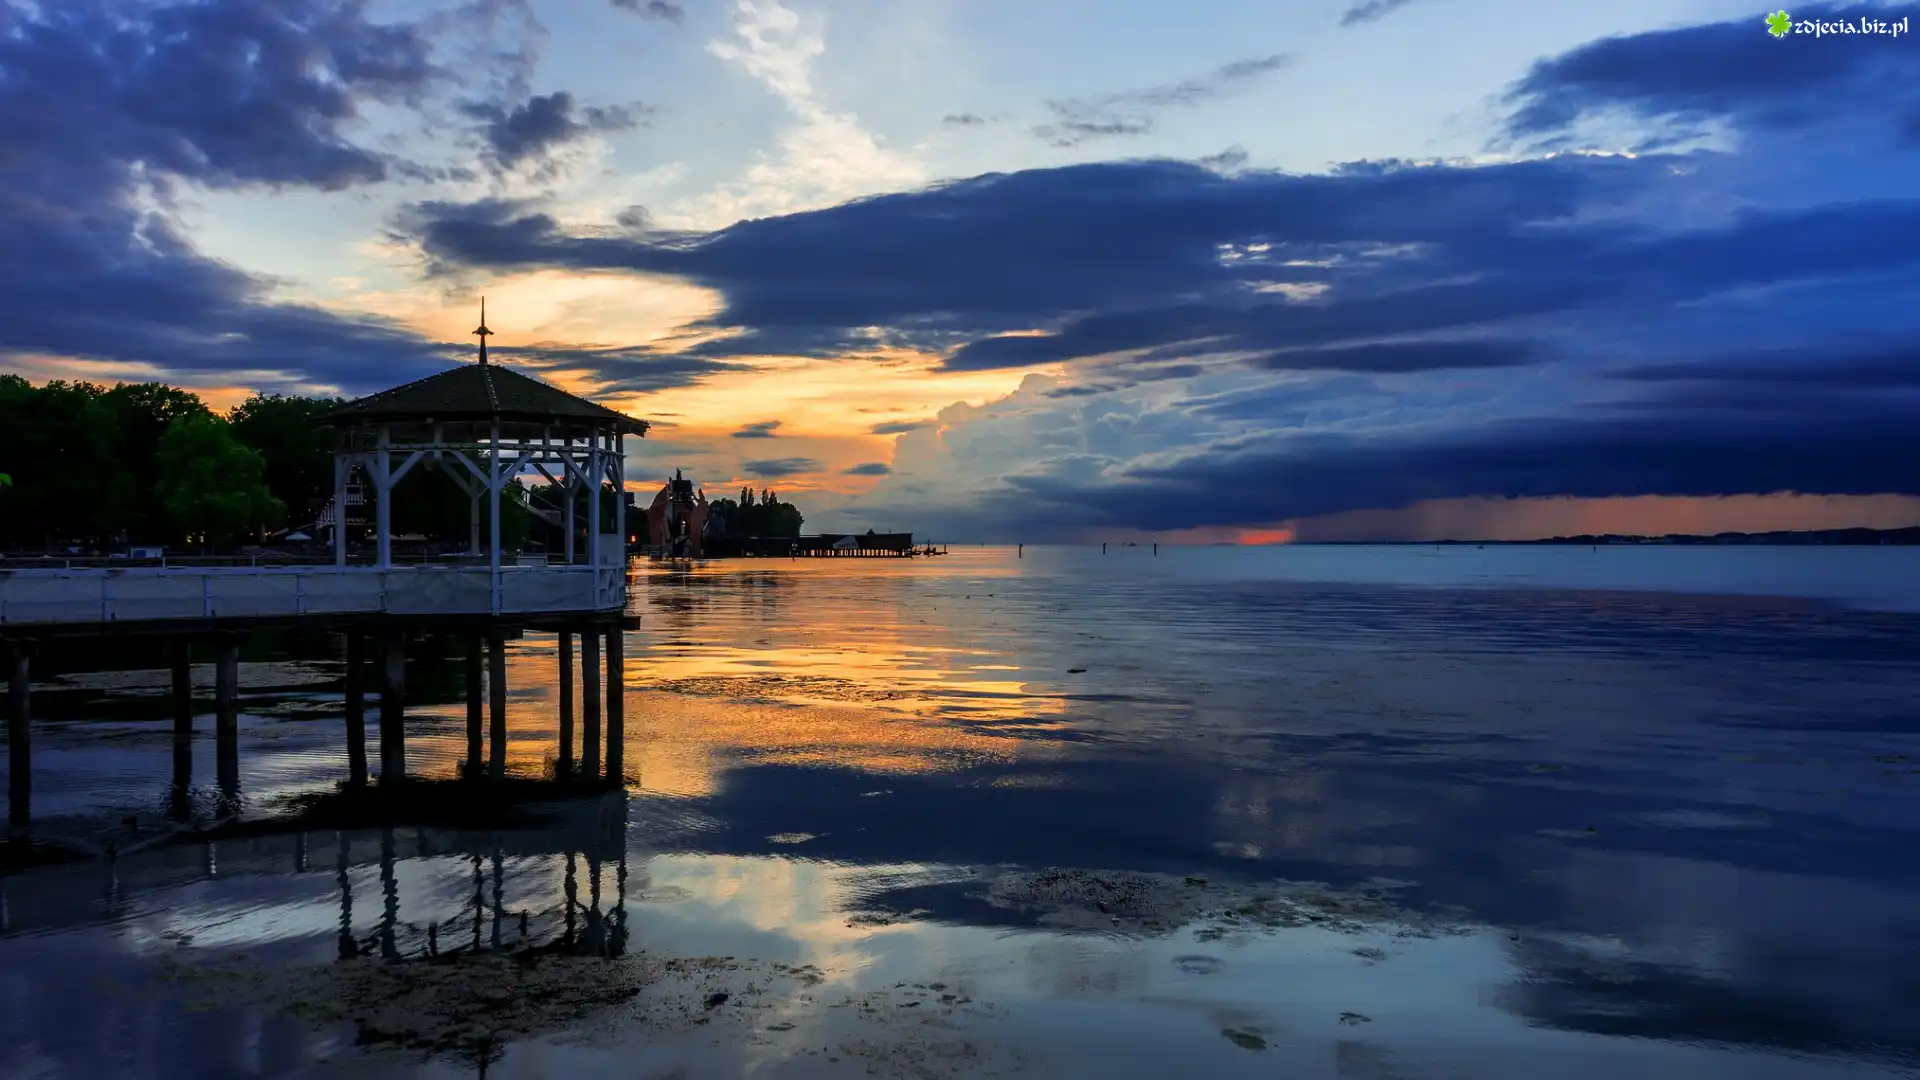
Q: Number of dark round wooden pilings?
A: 10